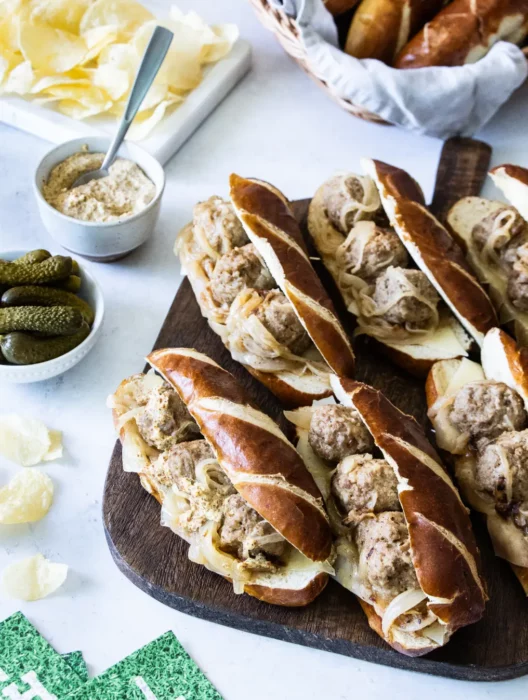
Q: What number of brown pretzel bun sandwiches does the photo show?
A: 6